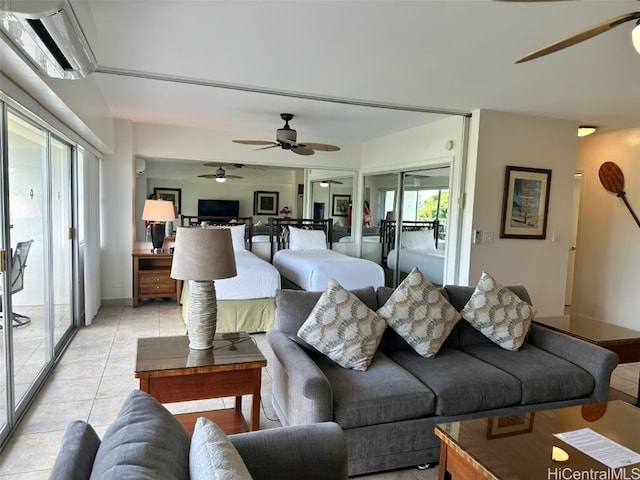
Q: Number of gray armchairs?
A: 1